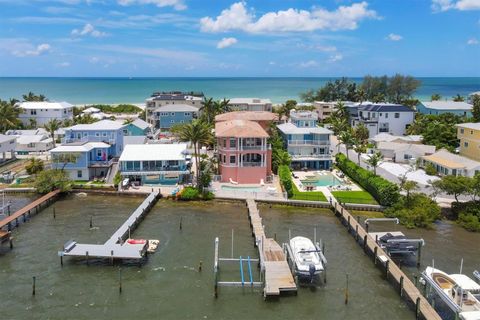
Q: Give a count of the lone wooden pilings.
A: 7